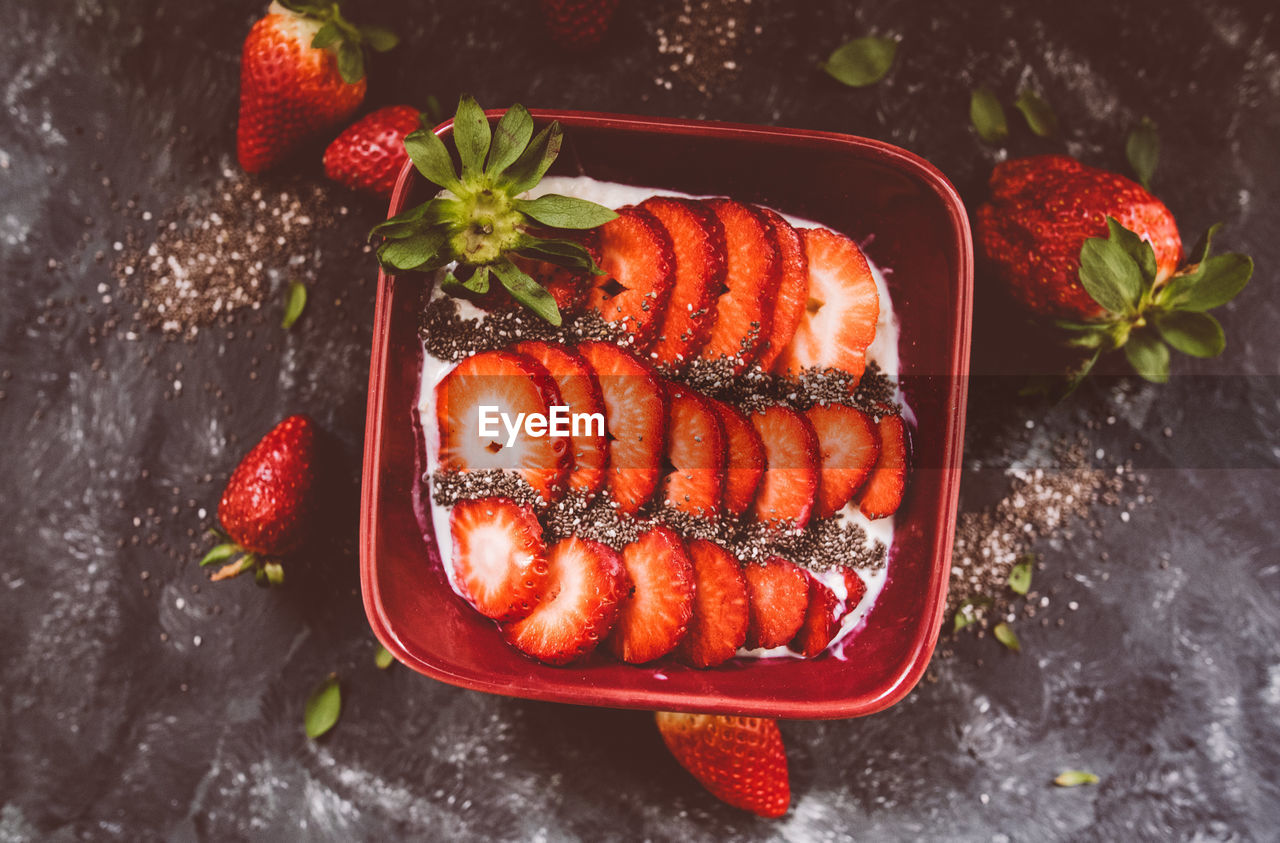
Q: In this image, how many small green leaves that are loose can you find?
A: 11